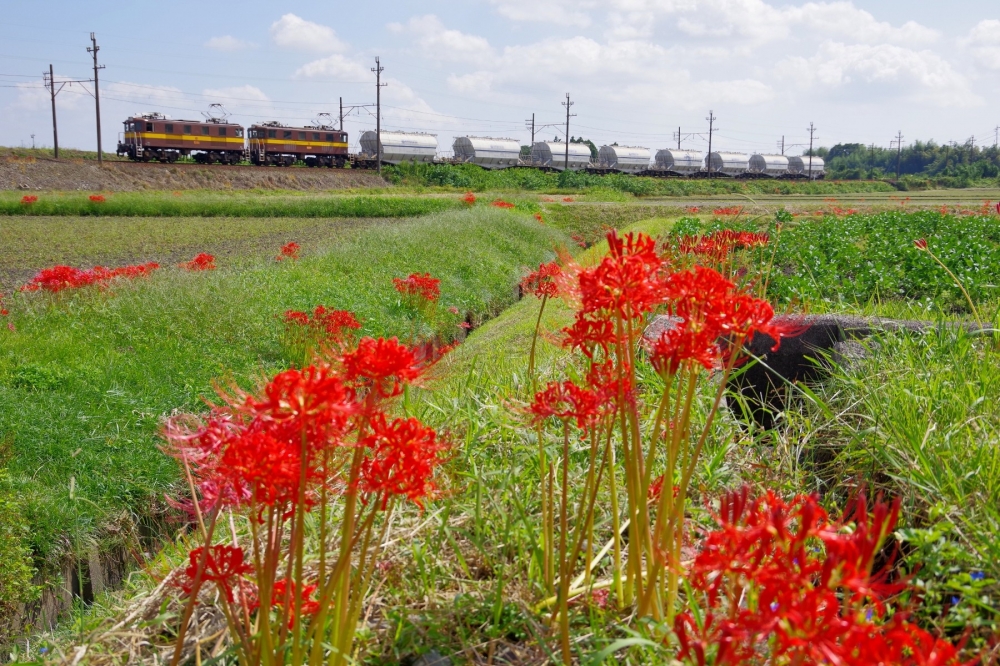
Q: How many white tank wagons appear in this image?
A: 8